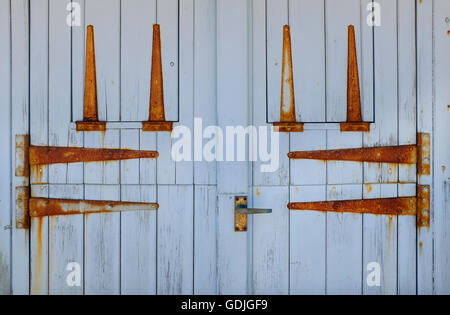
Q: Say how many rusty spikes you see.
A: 8